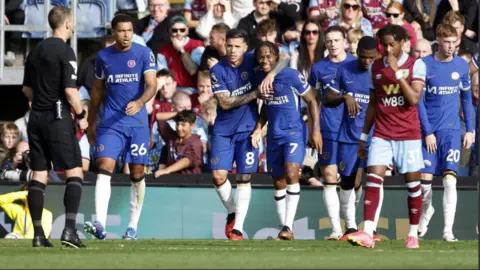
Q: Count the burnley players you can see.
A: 1